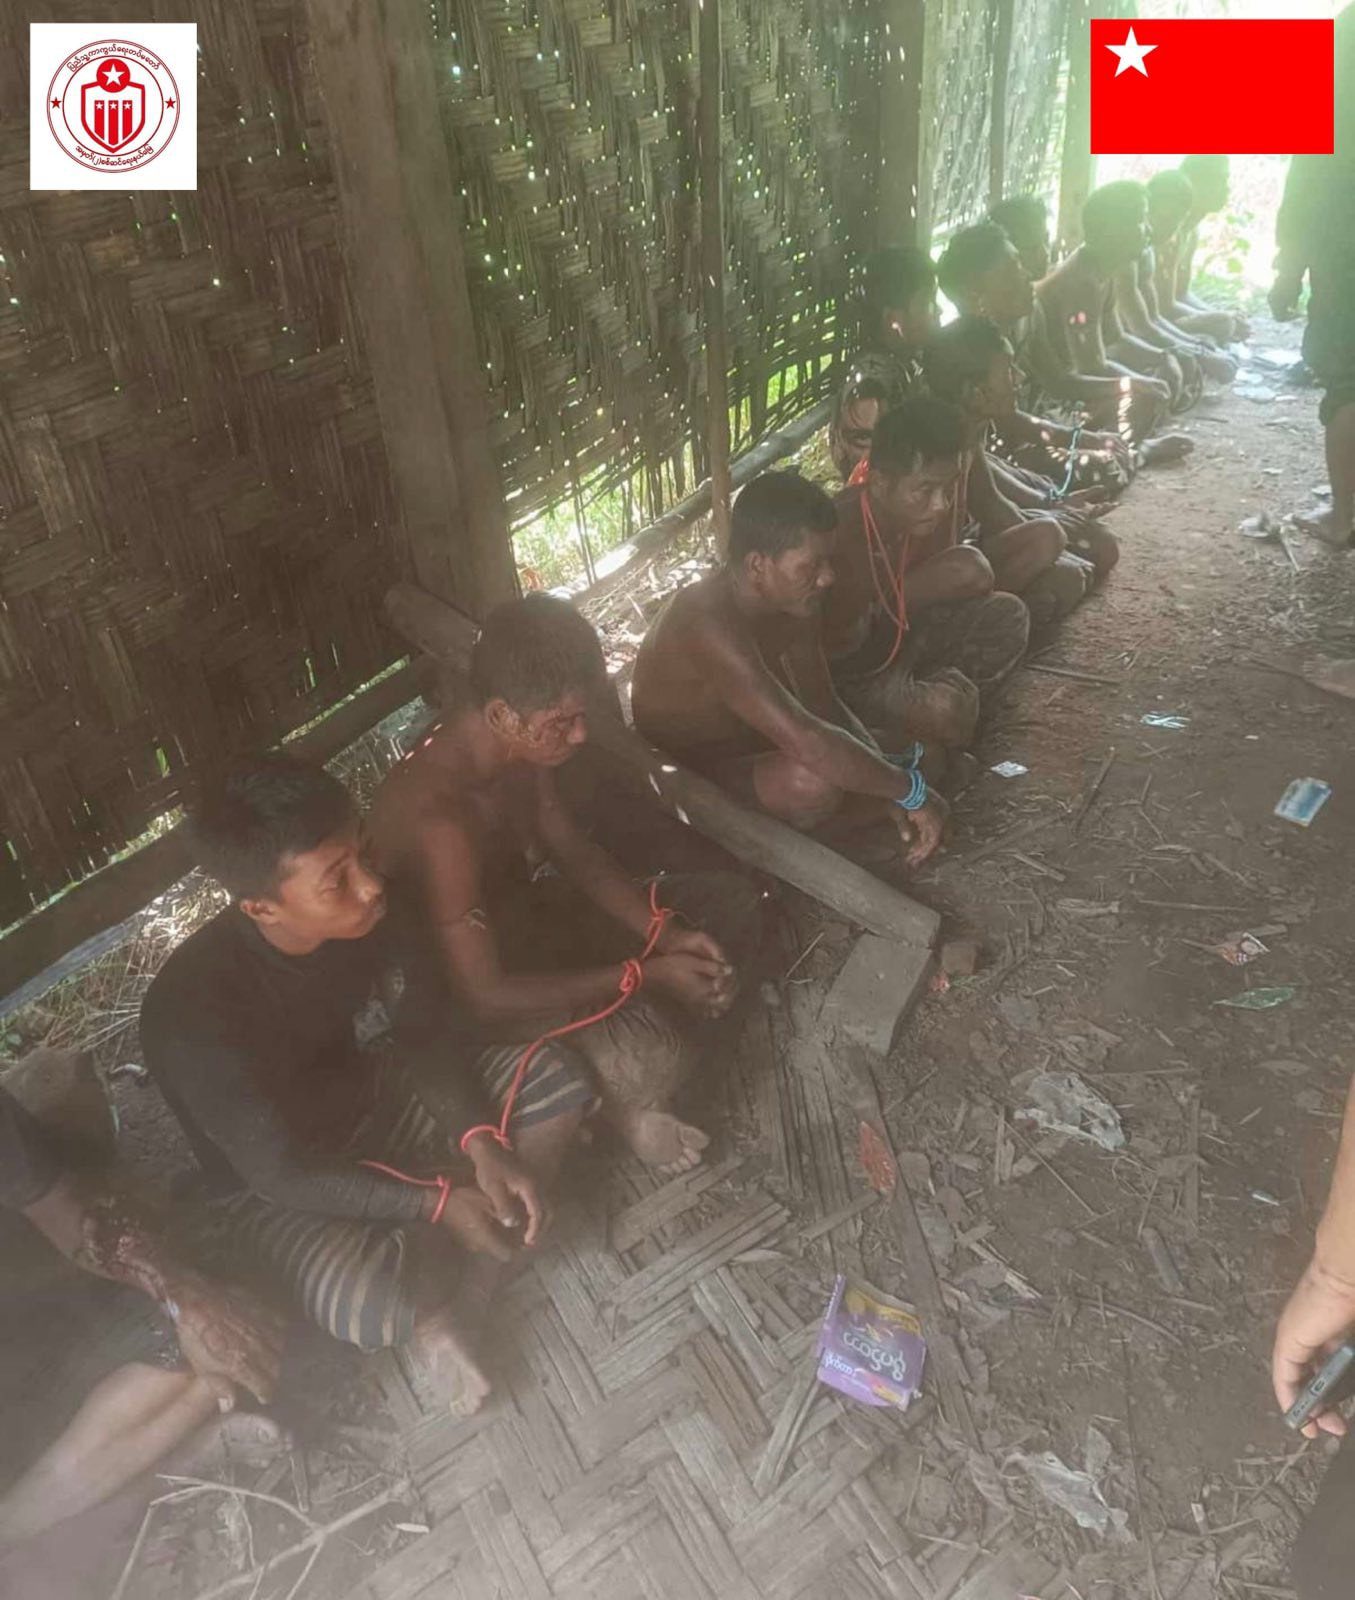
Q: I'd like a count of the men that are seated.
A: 12